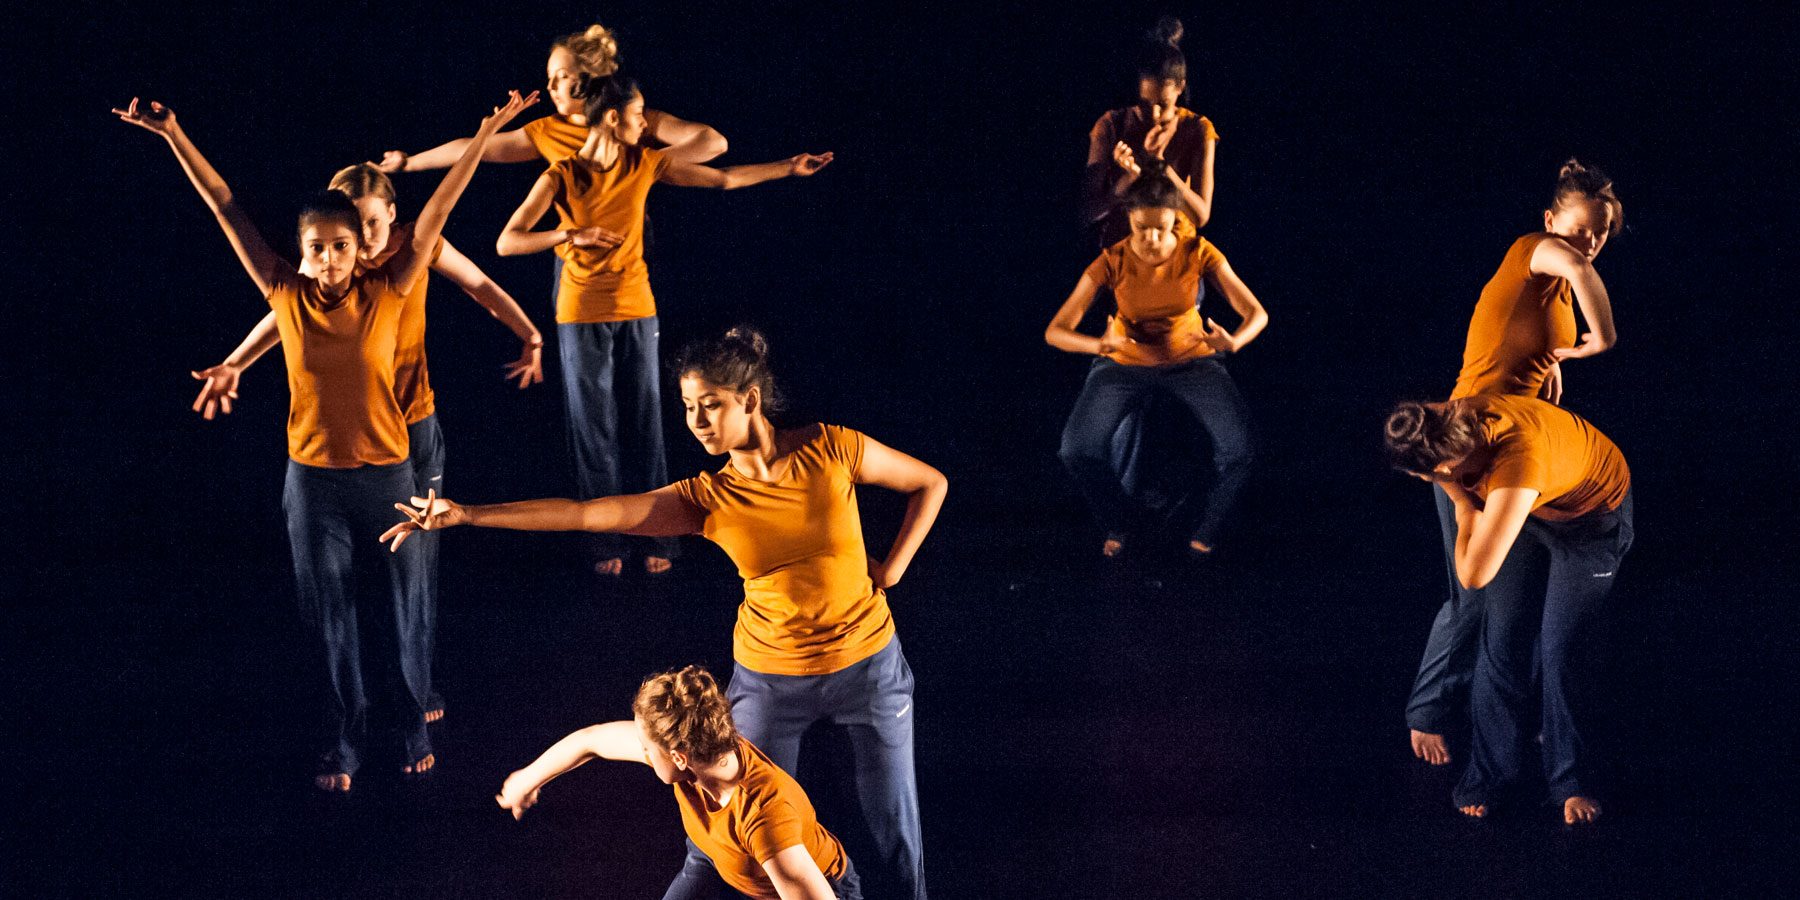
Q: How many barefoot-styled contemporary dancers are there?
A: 10